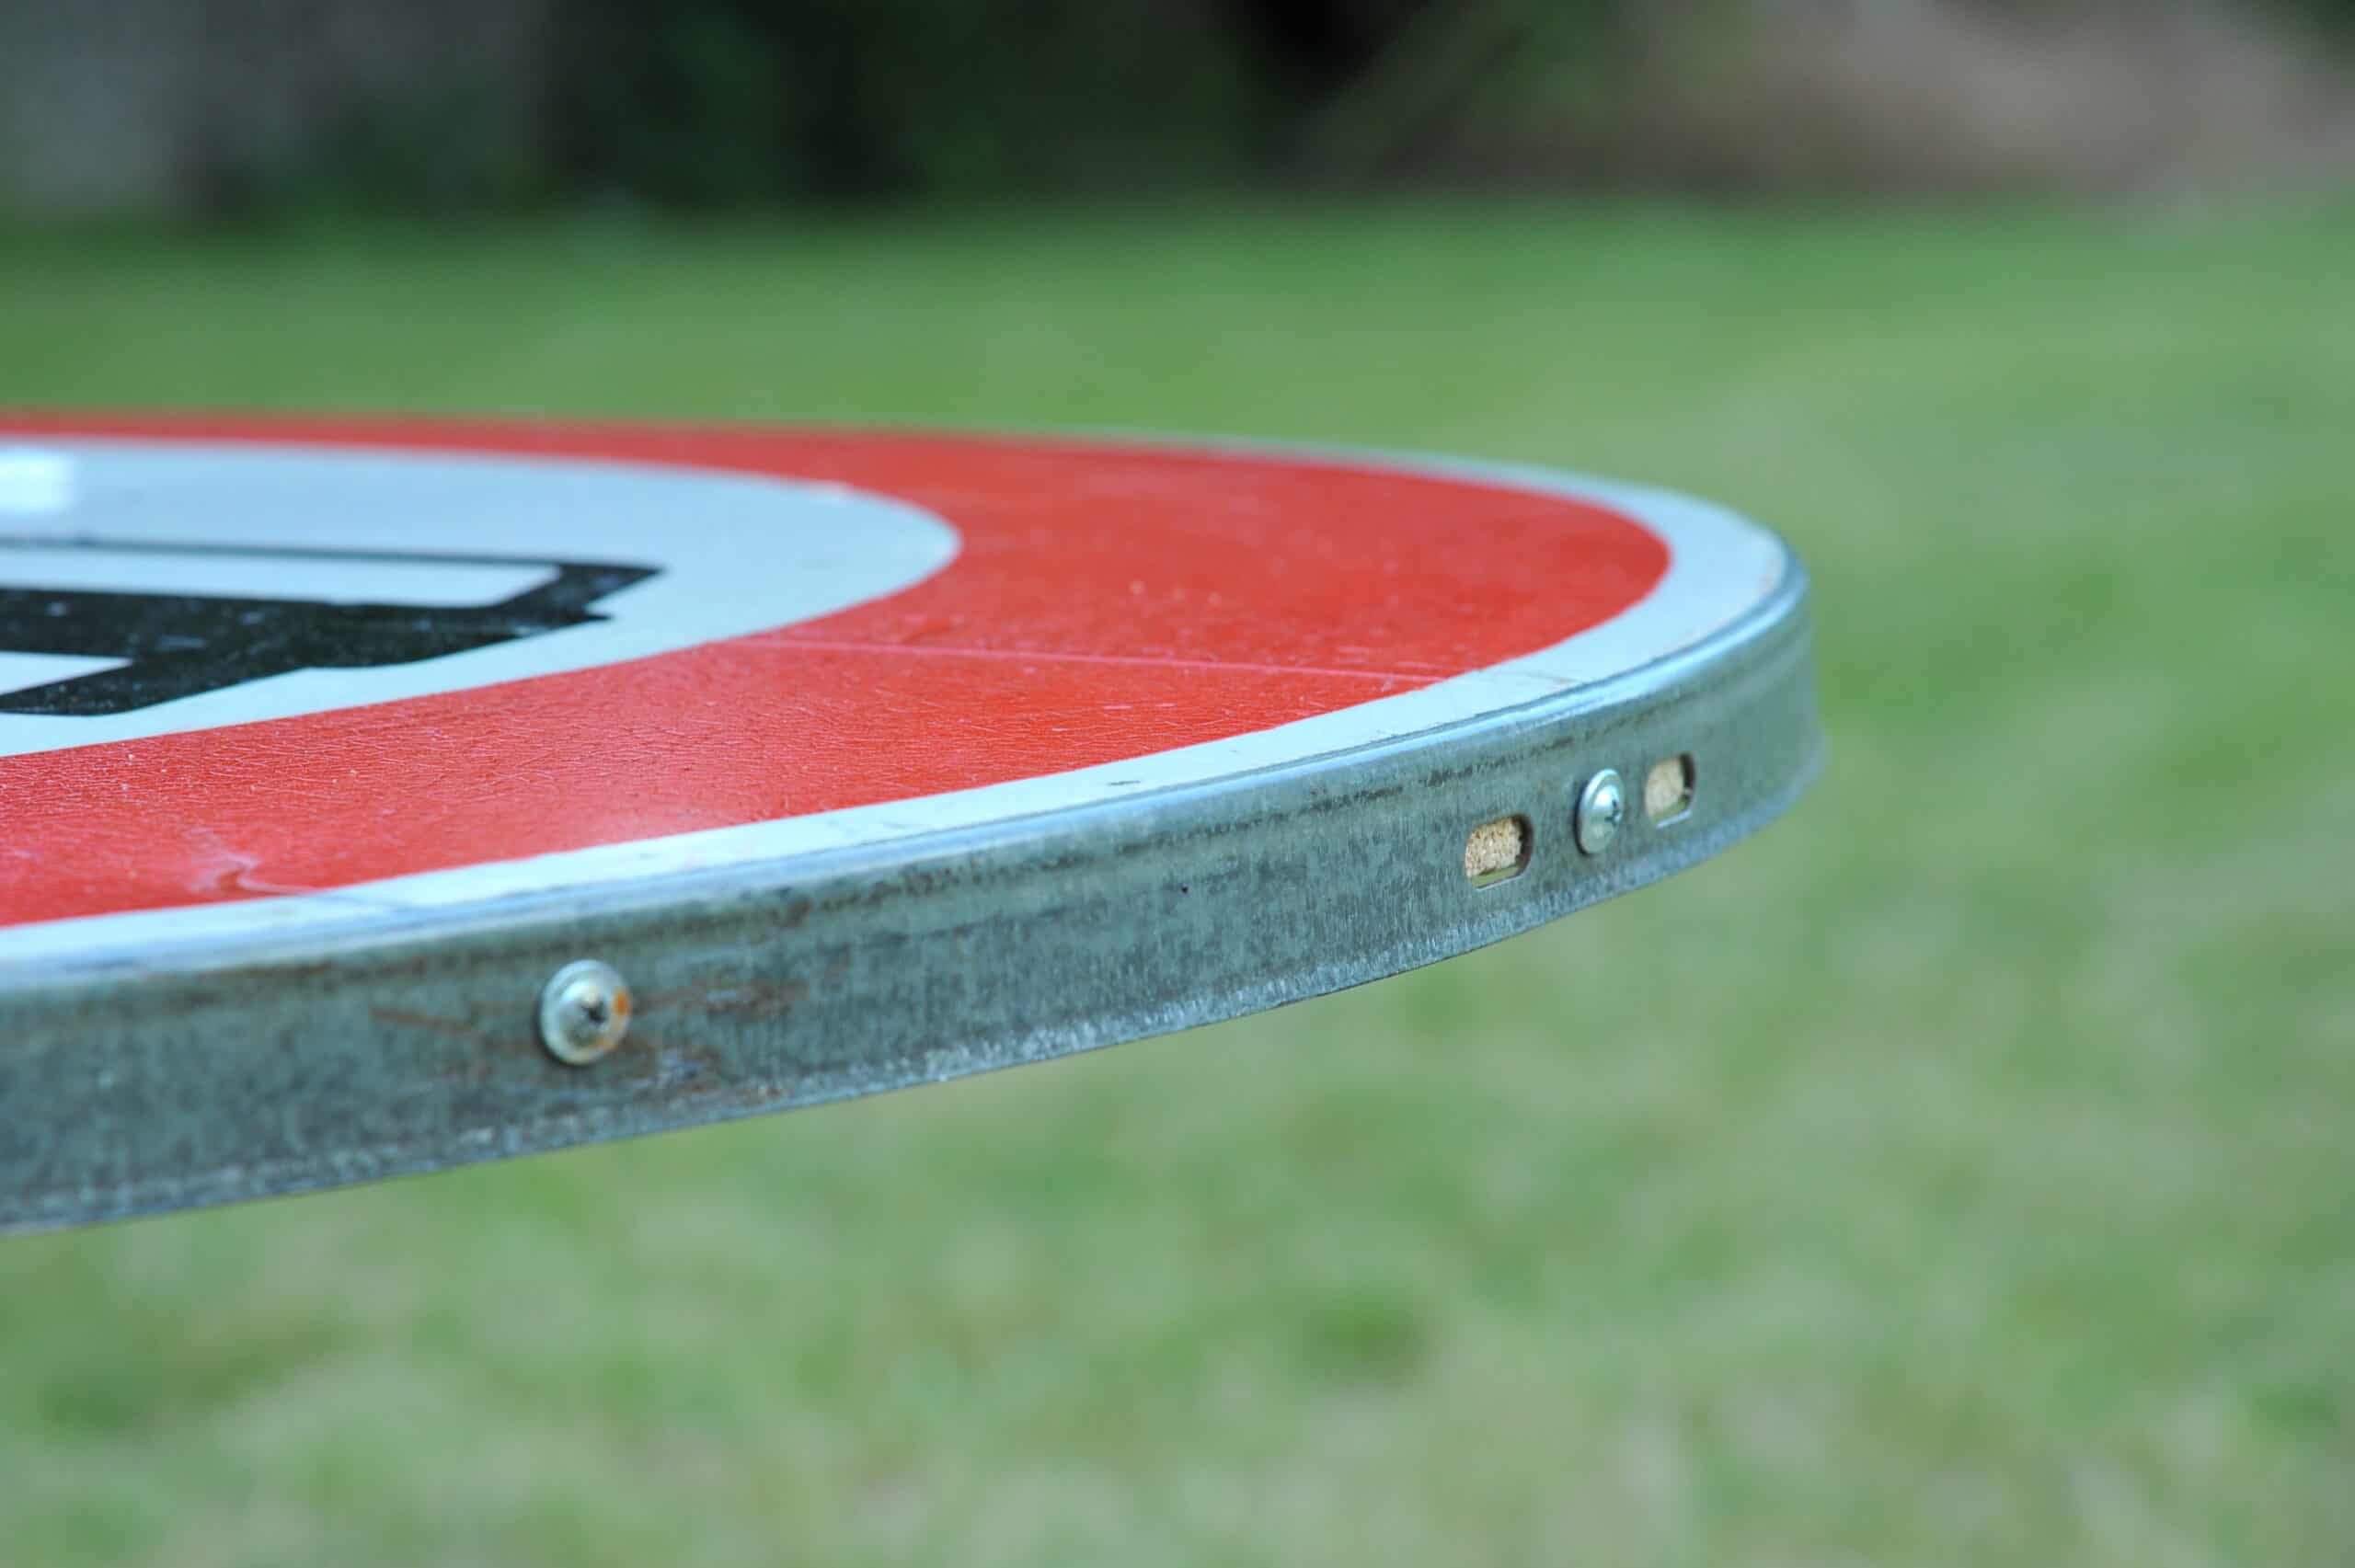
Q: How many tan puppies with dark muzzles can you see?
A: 0